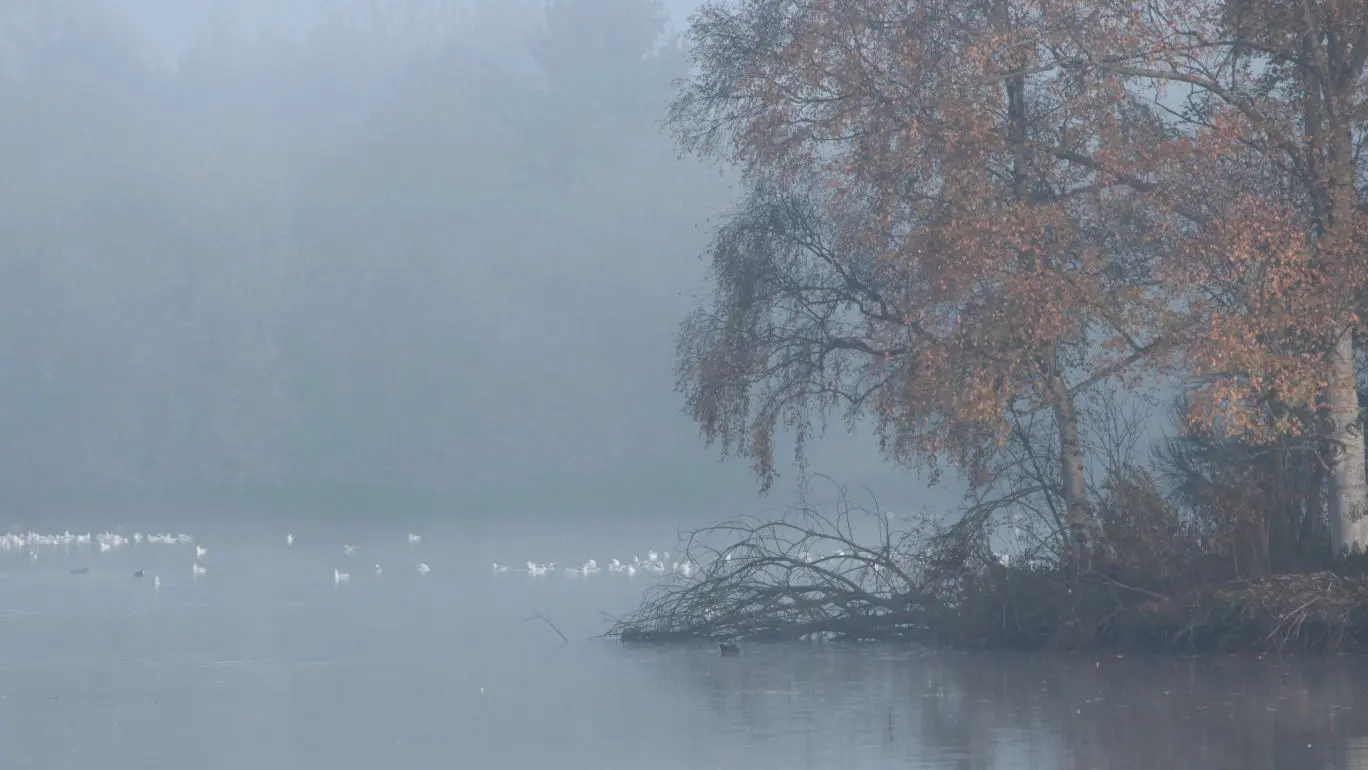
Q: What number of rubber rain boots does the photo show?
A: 0